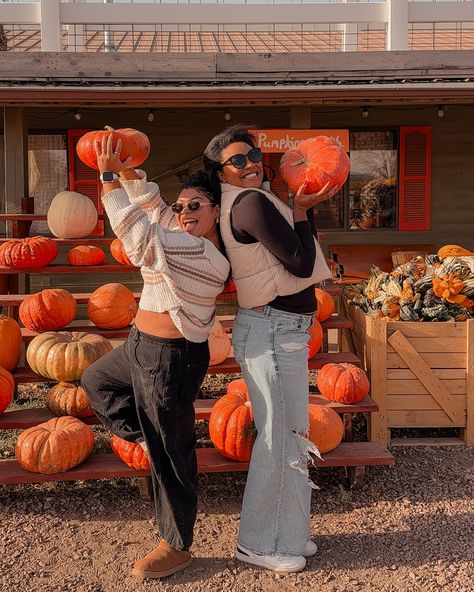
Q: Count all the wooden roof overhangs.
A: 1